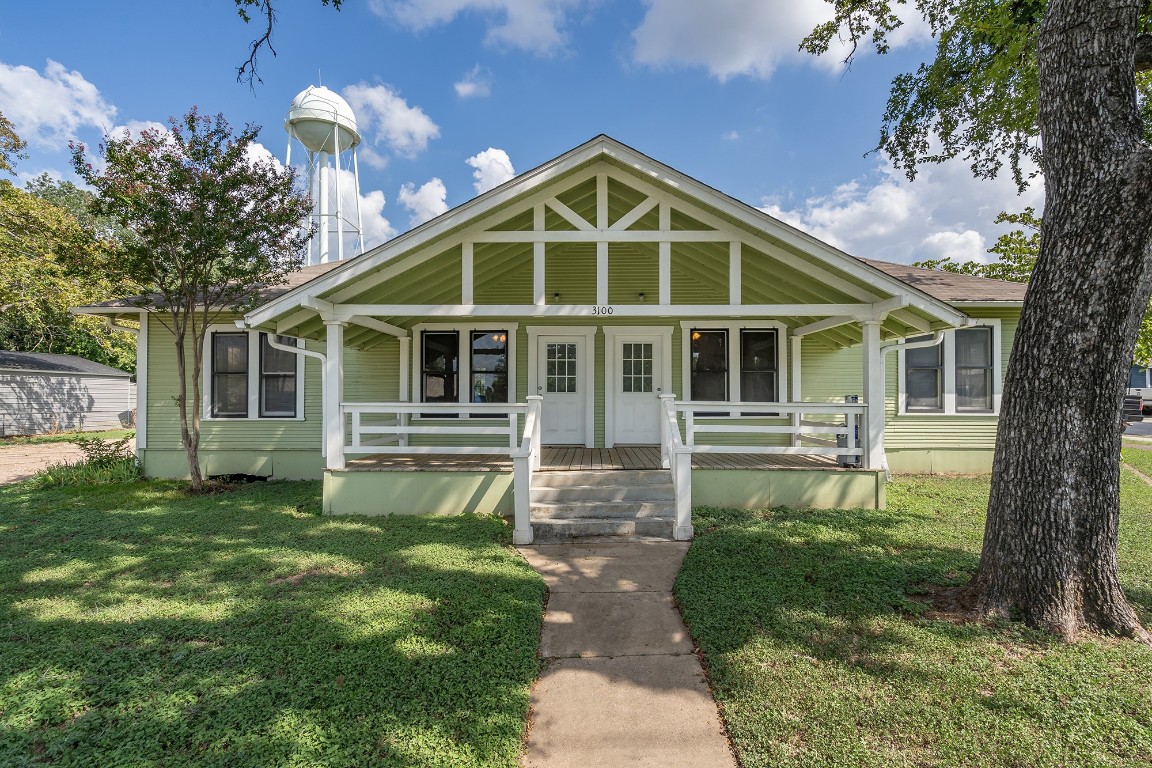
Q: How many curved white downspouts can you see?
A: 3